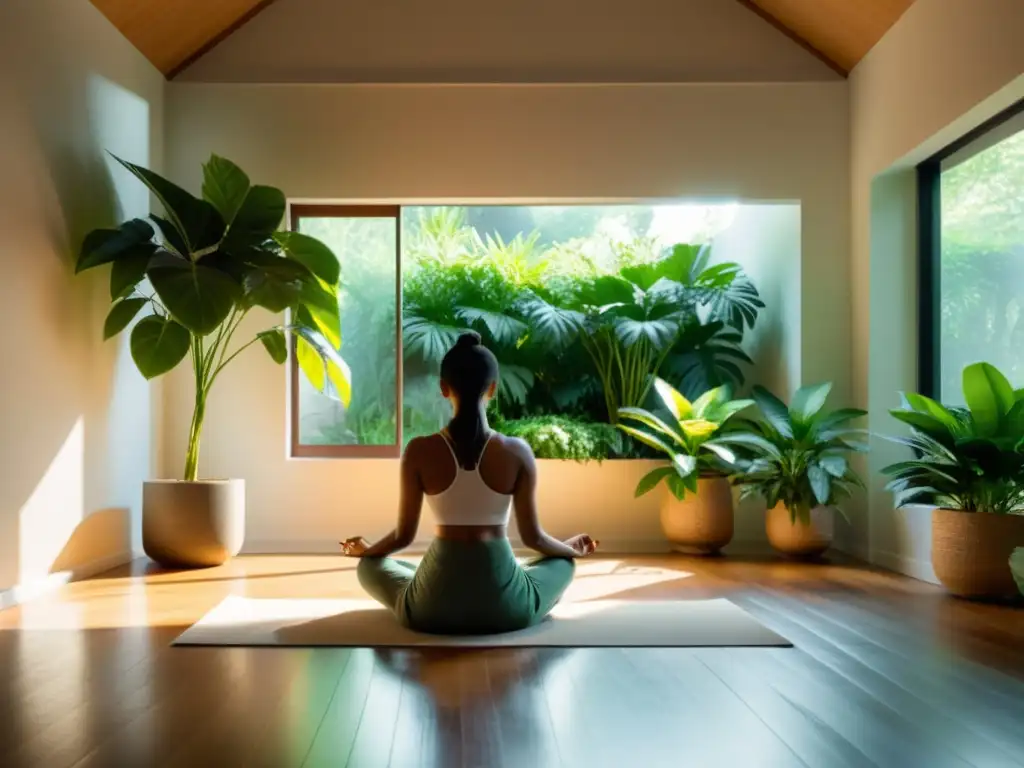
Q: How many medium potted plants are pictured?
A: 3